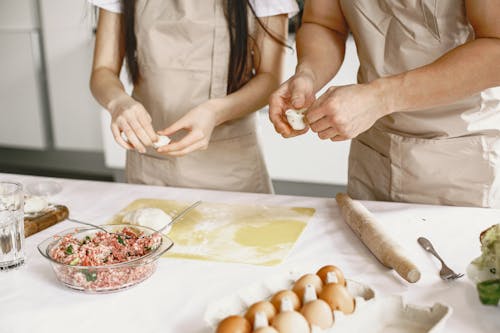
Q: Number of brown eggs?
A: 9